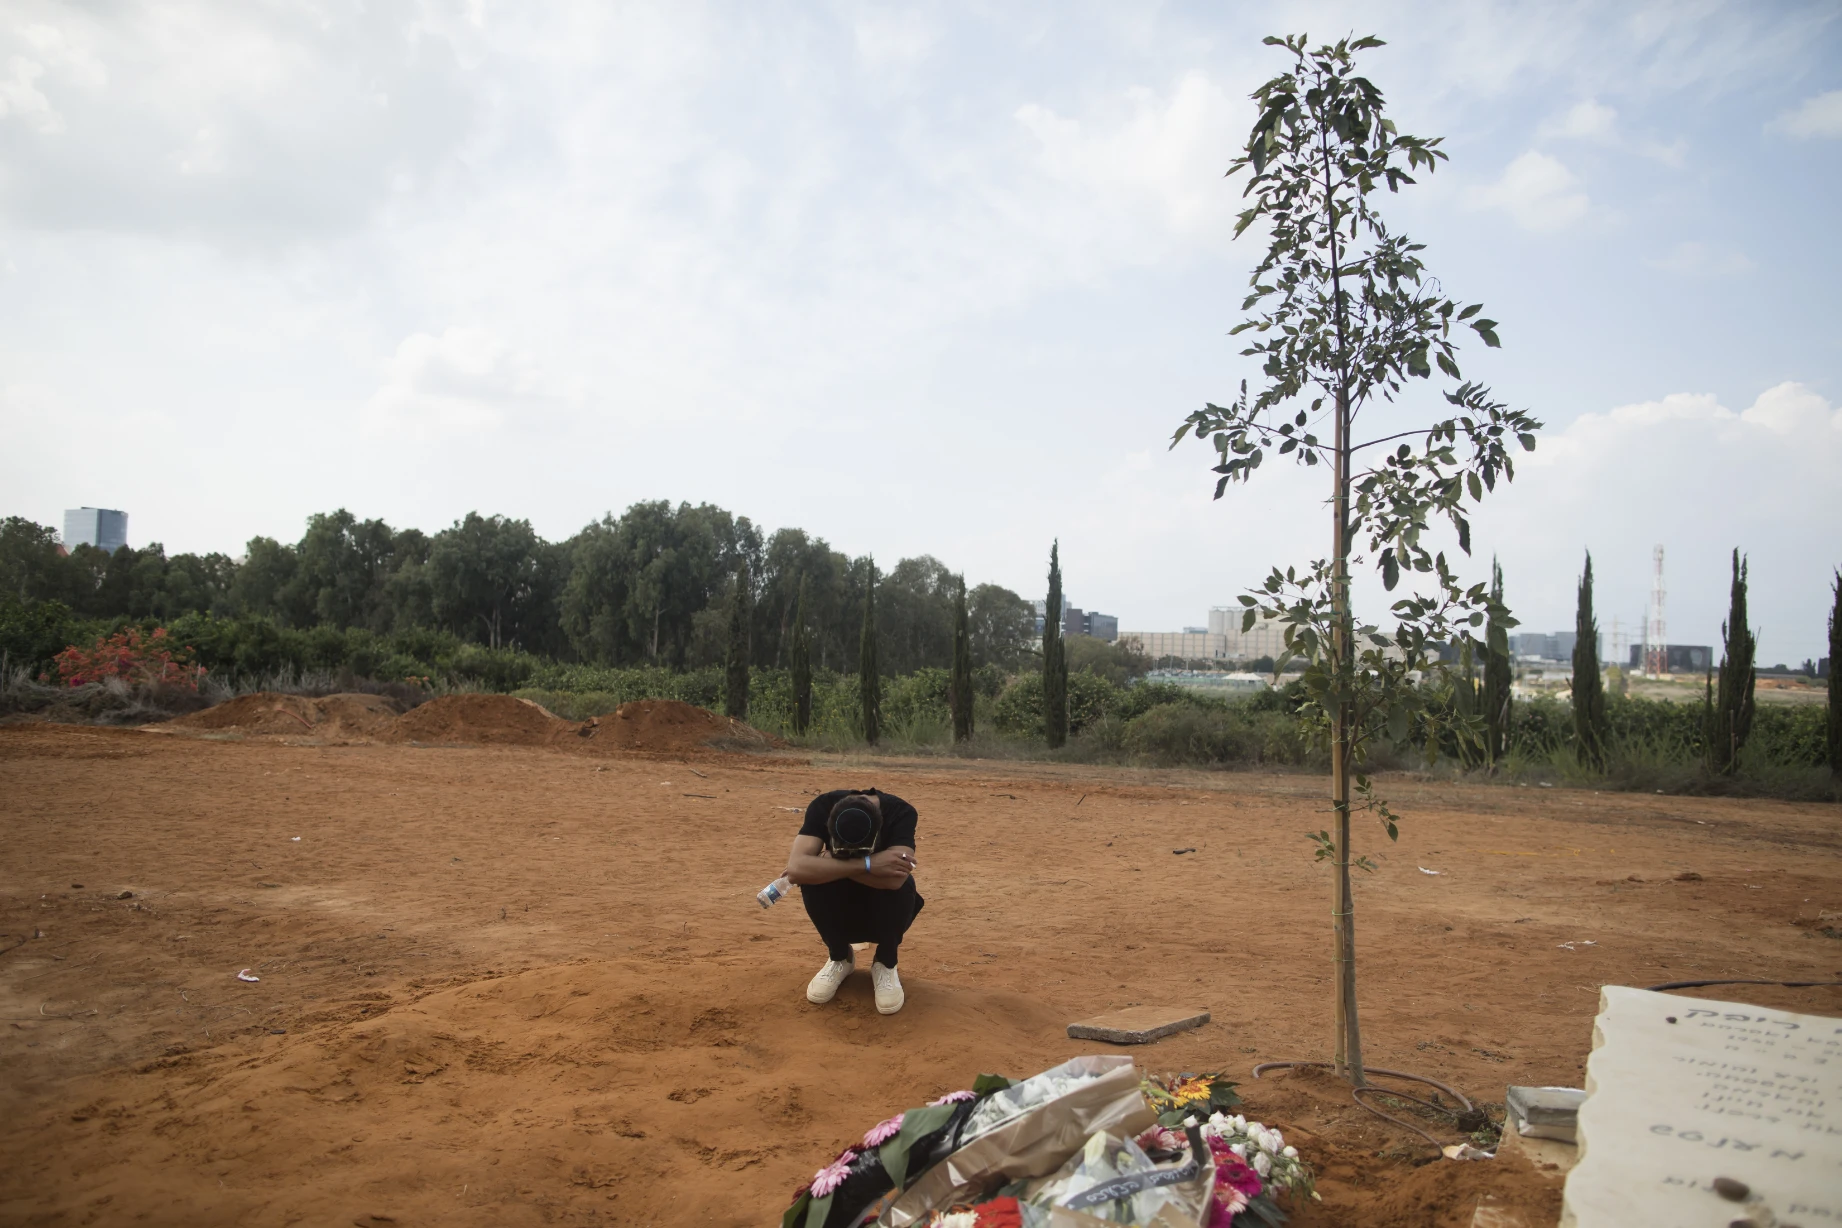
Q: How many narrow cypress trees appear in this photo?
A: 9